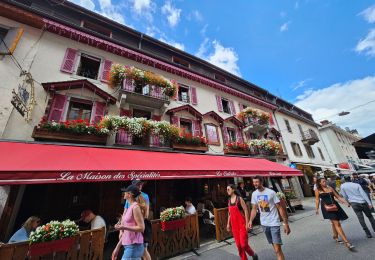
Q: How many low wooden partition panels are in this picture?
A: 3